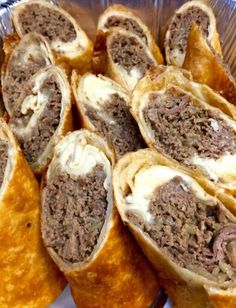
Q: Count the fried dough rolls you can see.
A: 12